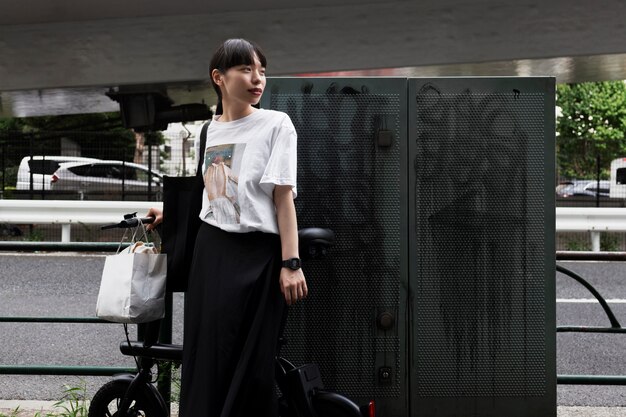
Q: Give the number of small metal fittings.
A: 3